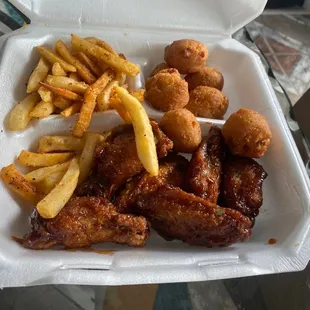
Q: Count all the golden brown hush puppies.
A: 7